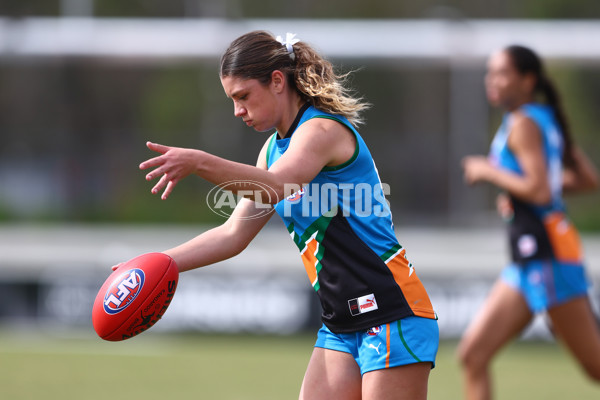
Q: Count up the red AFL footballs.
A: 1